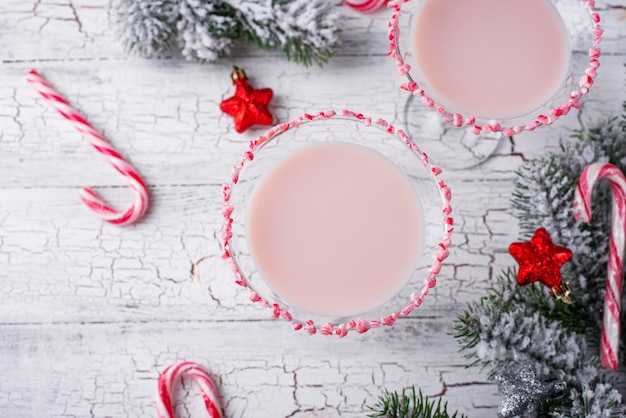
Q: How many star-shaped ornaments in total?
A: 3